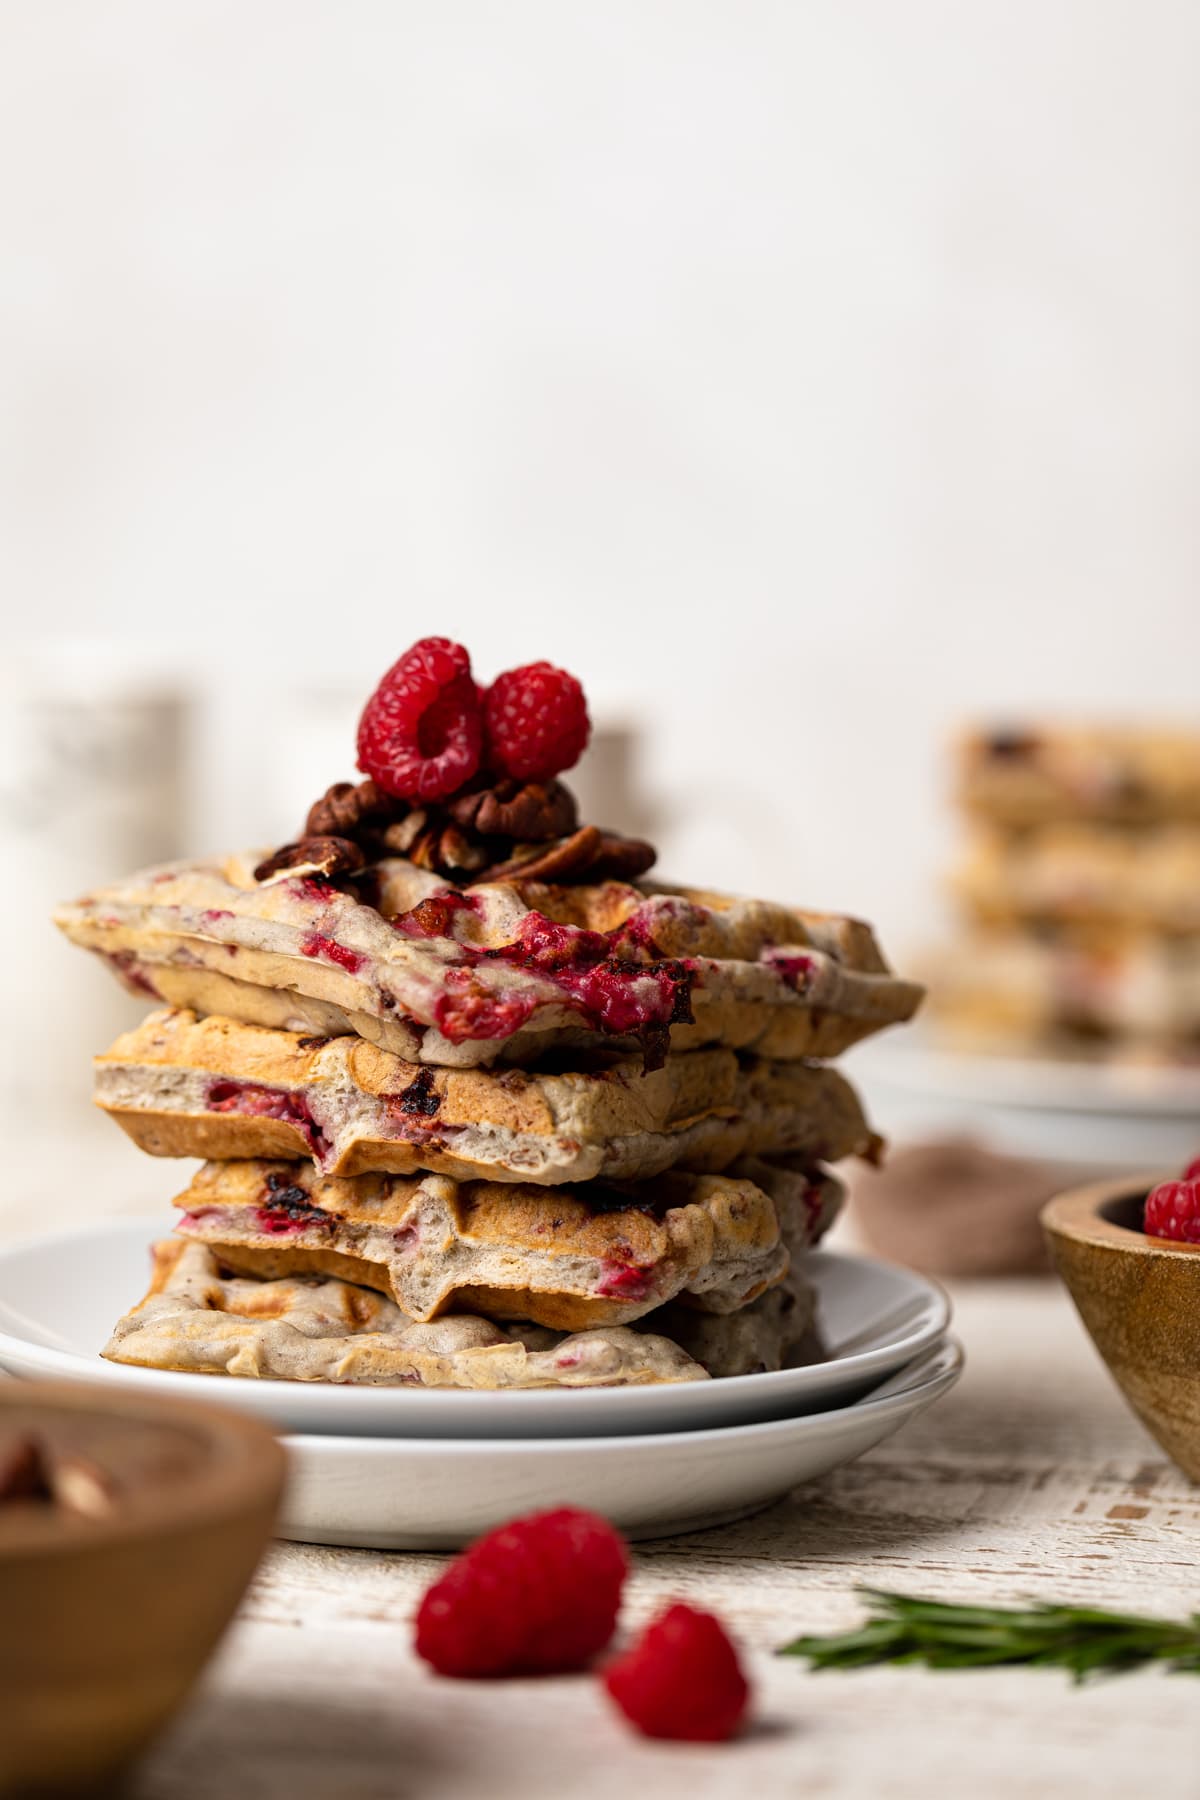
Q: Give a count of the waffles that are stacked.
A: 4